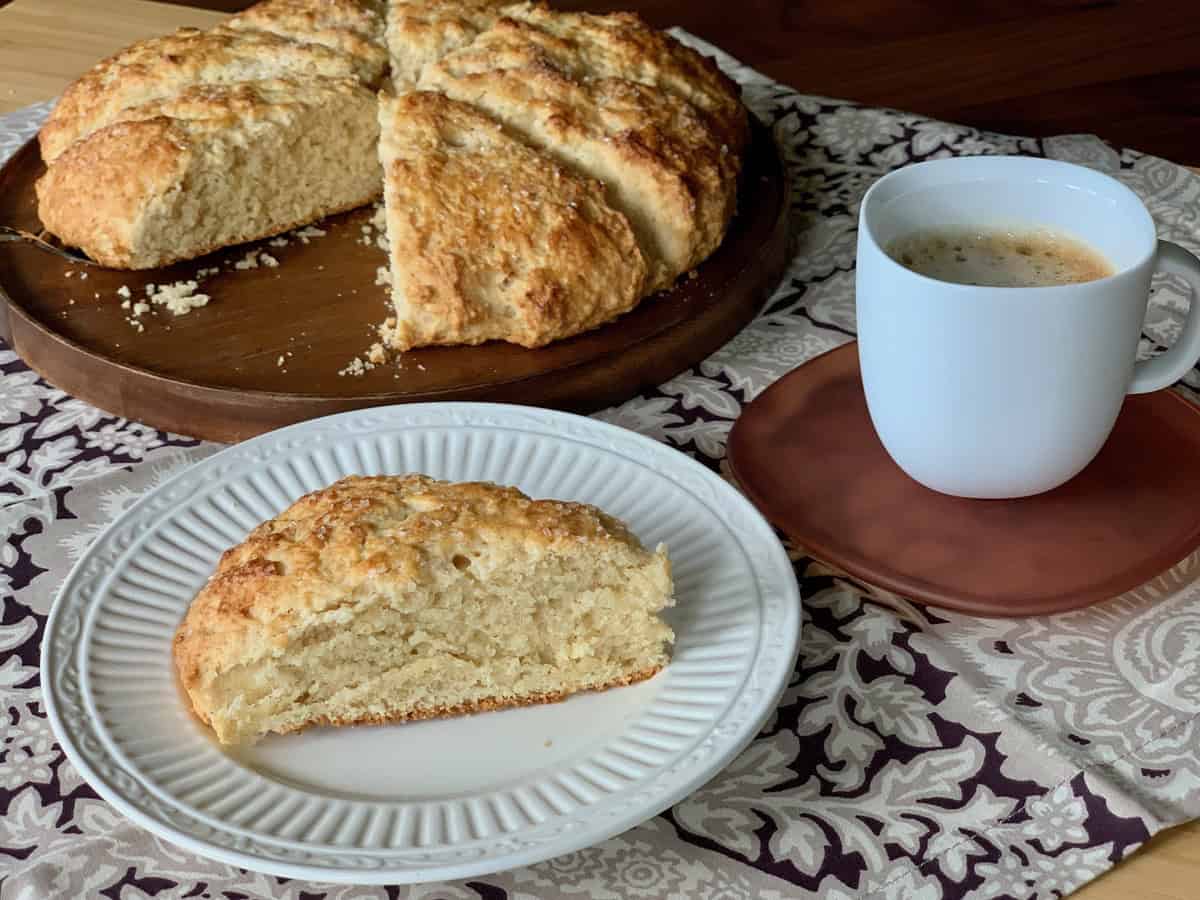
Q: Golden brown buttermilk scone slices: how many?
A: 8